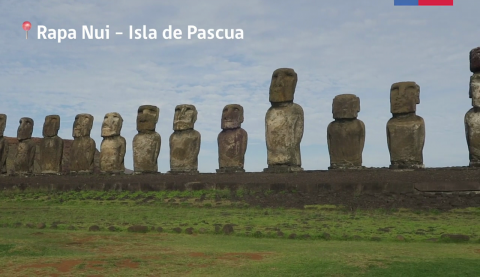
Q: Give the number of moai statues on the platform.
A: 12